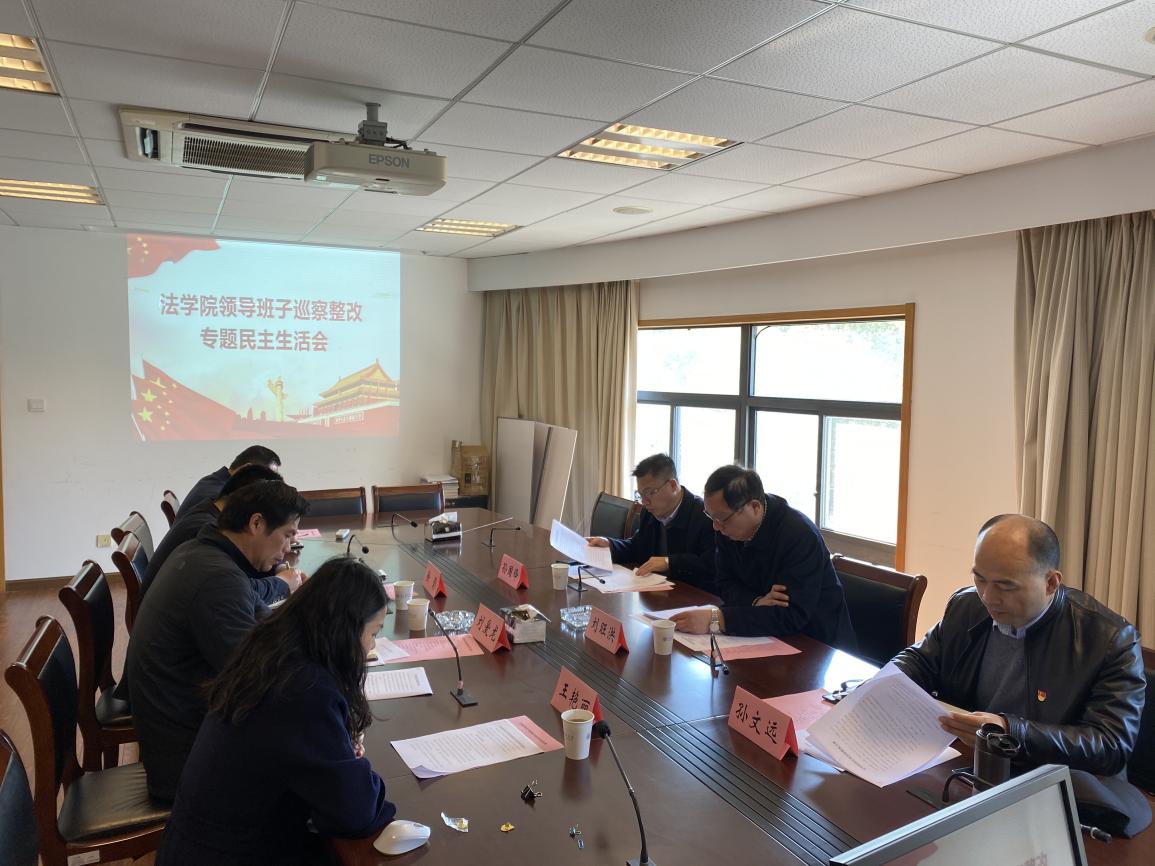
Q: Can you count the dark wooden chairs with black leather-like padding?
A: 12